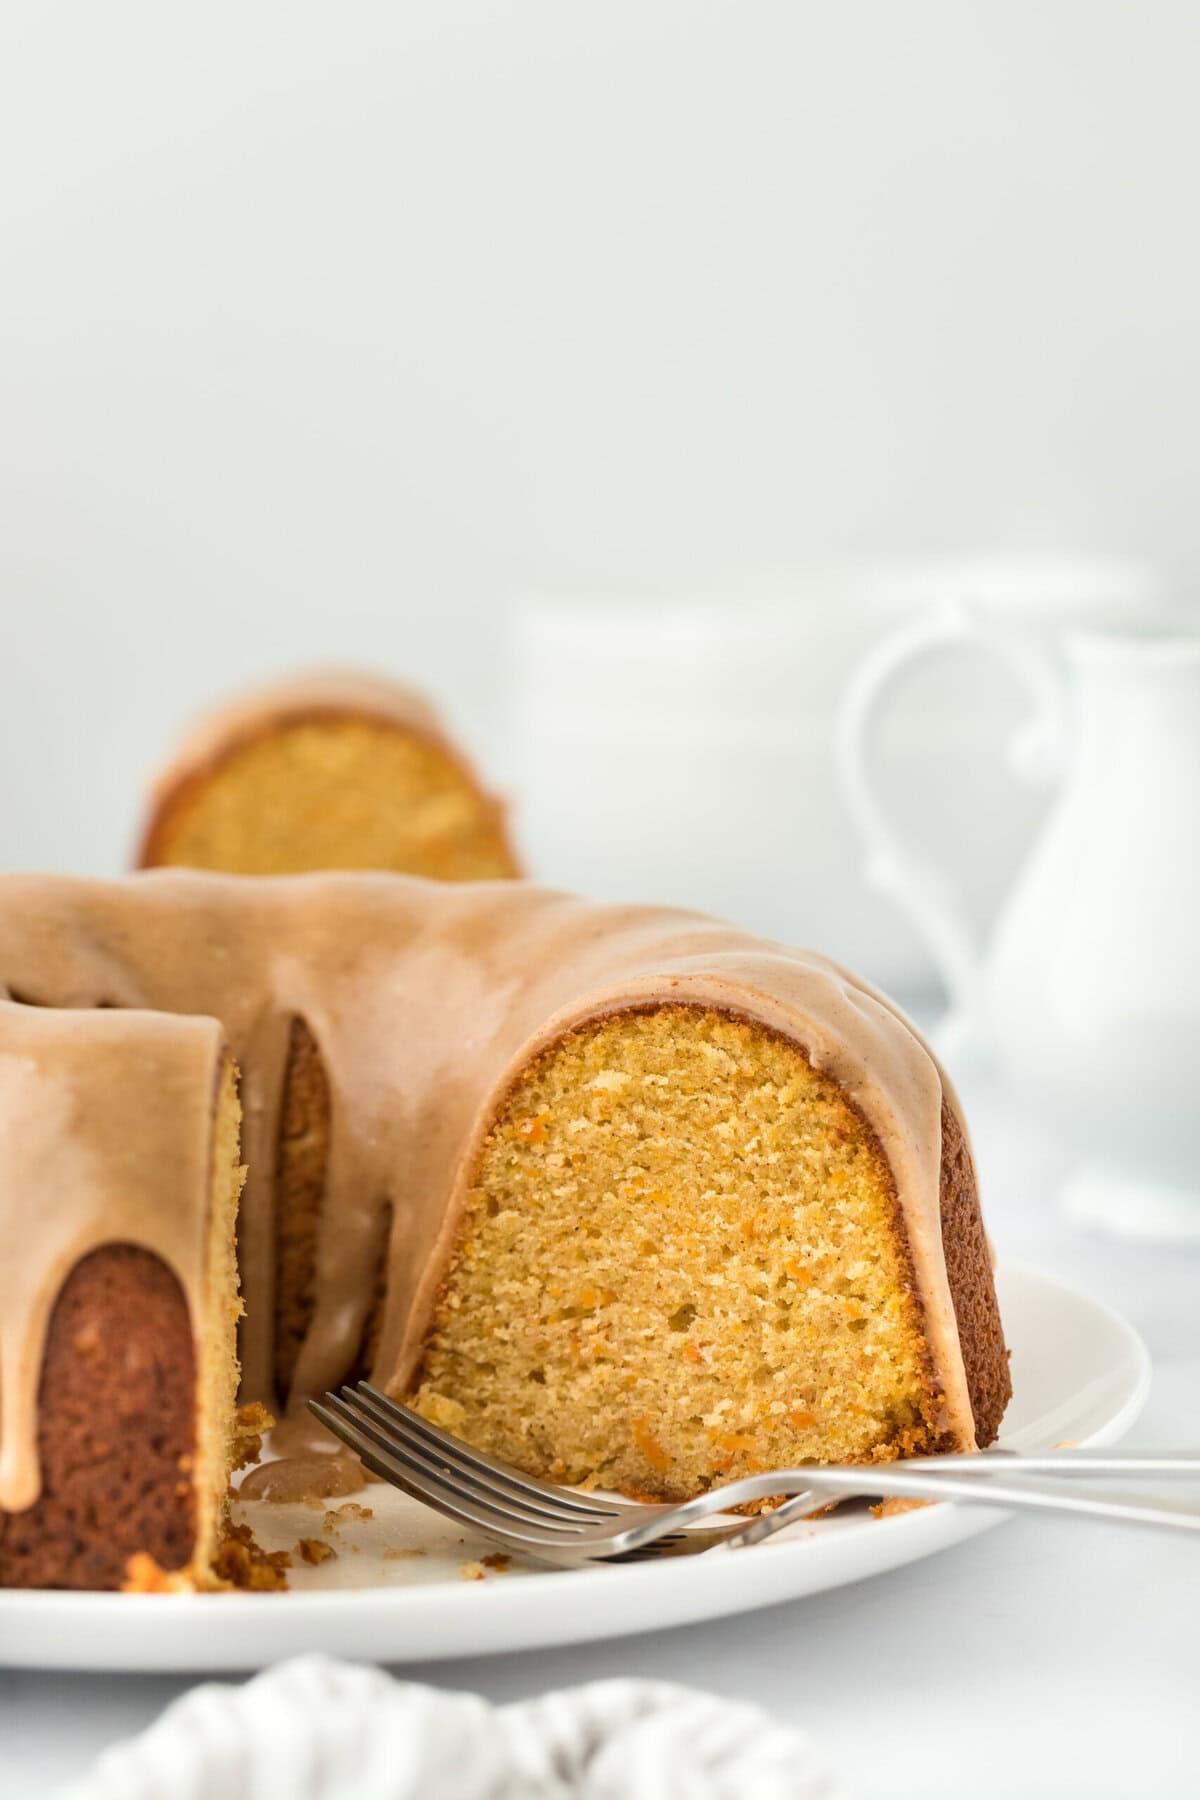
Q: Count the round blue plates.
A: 0